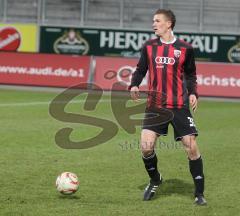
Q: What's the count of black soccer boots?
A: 2